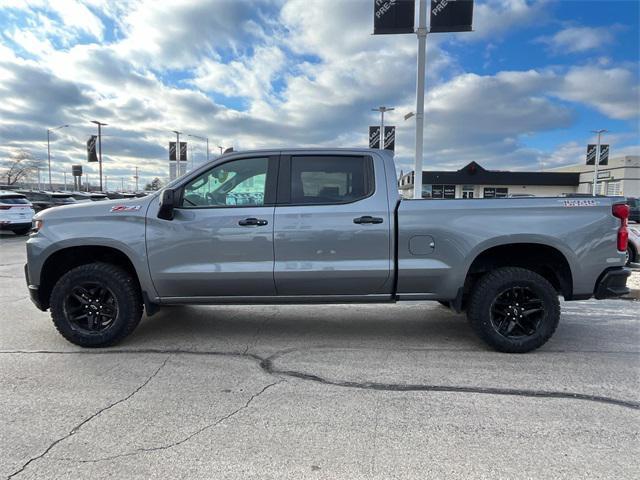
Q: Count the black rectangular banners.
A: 9